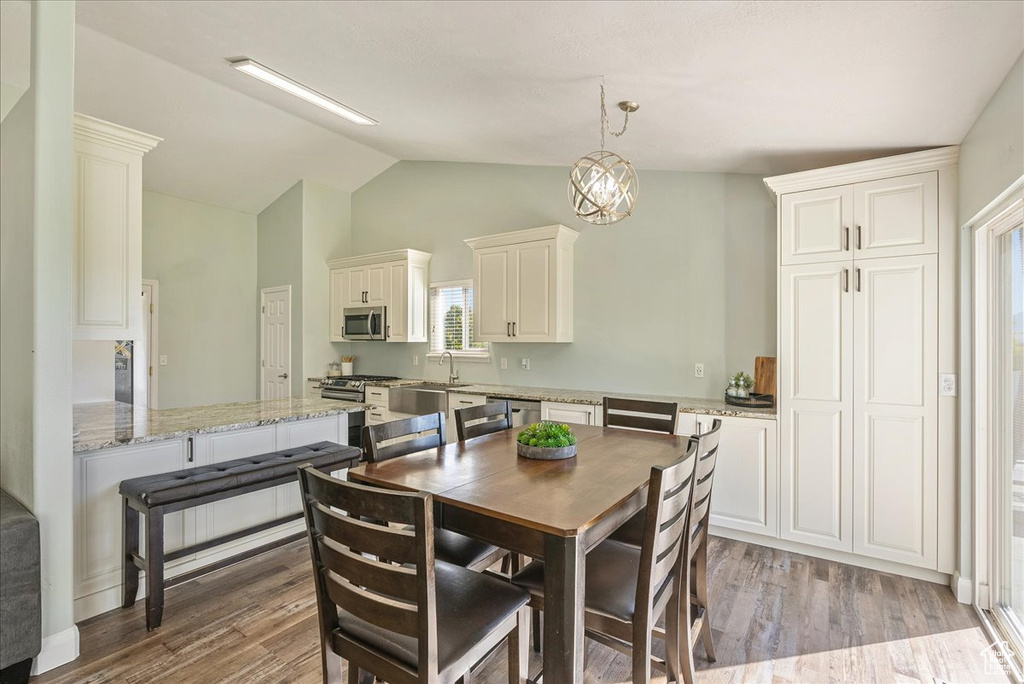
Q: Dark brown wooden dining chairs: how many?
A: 6